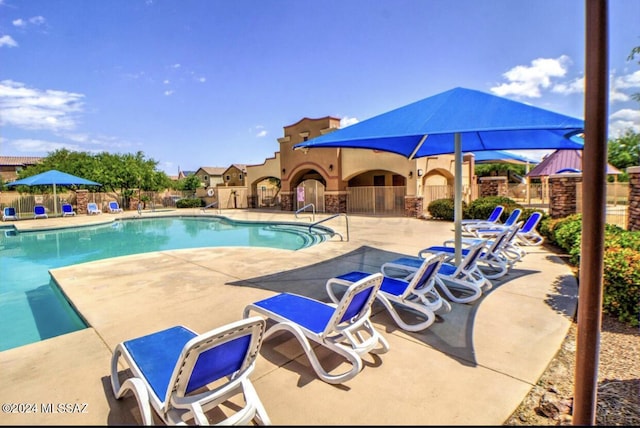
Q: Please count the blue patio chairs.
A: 14